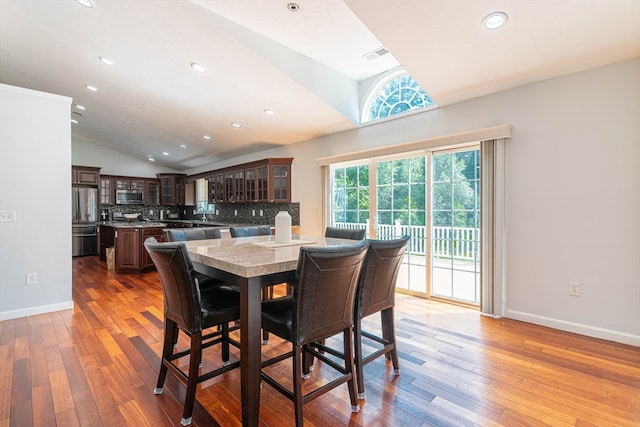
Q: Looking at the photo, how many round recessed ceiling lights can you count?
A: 13